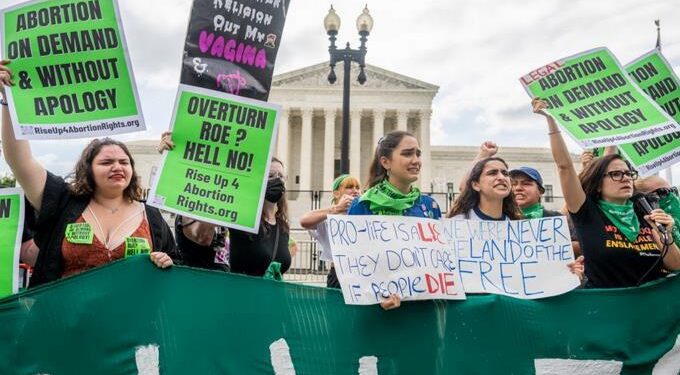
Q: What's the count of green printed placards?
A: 5